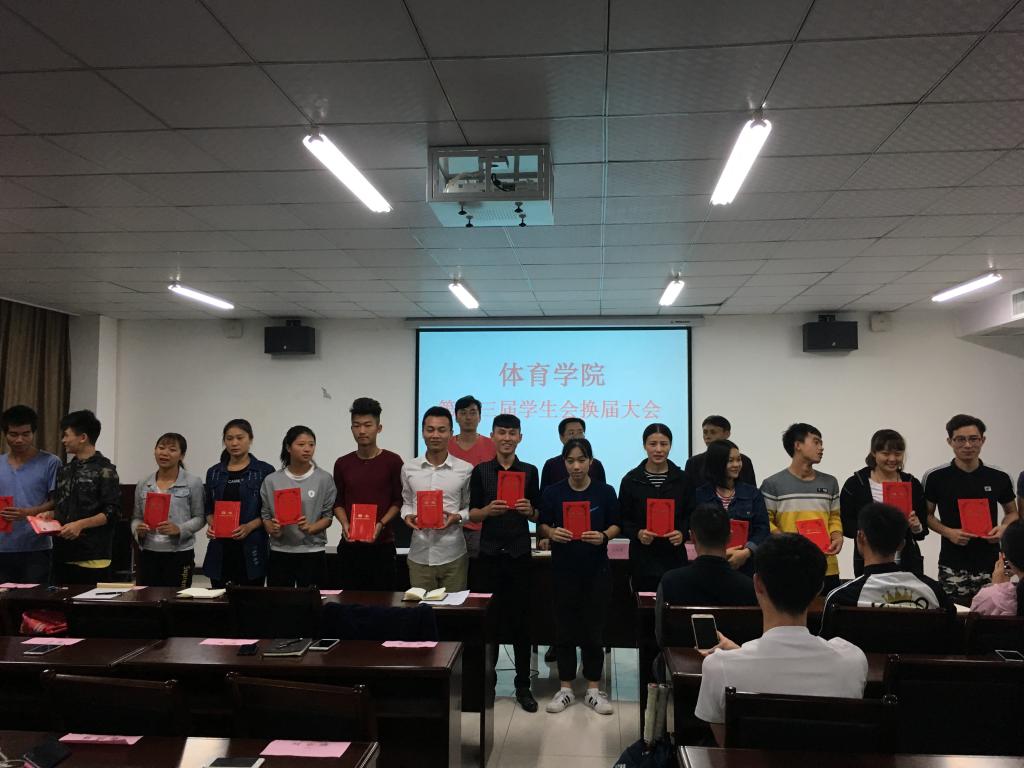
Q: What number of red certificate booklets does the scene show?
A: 14